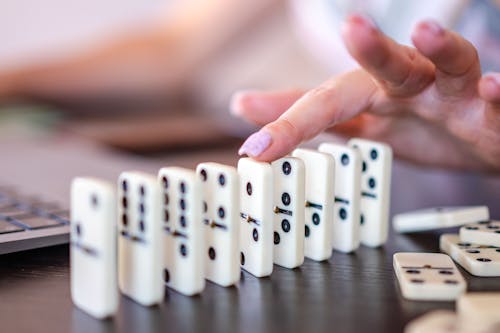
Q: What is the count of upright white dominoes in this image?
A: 9